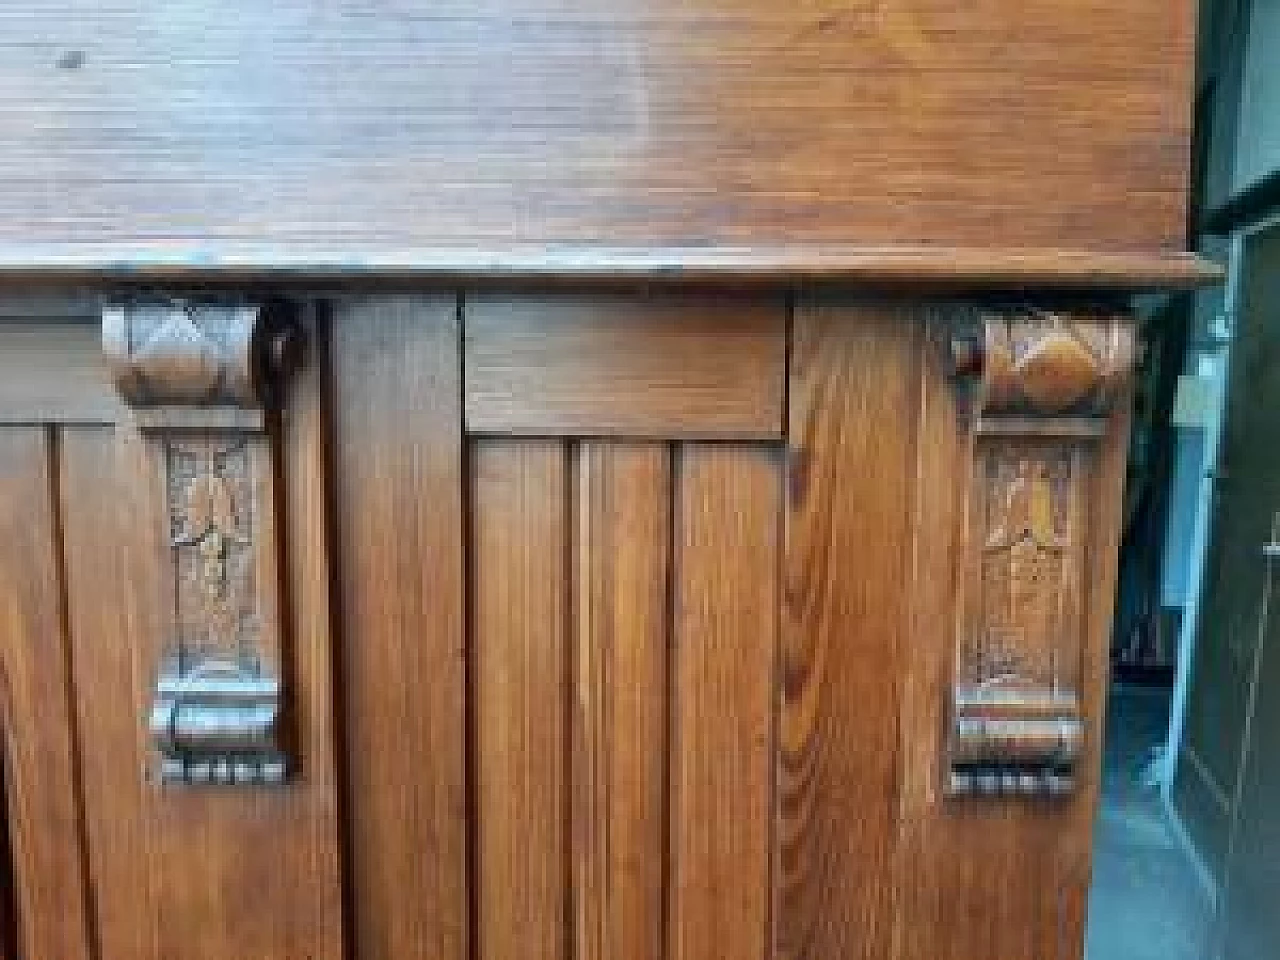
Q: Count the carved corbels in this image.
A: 2